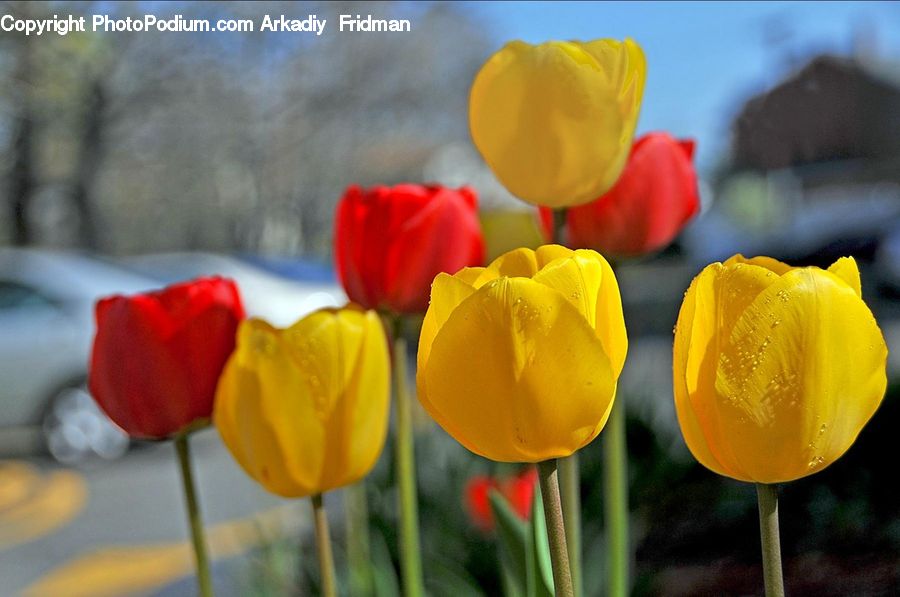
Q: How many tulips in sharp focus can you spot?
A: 2